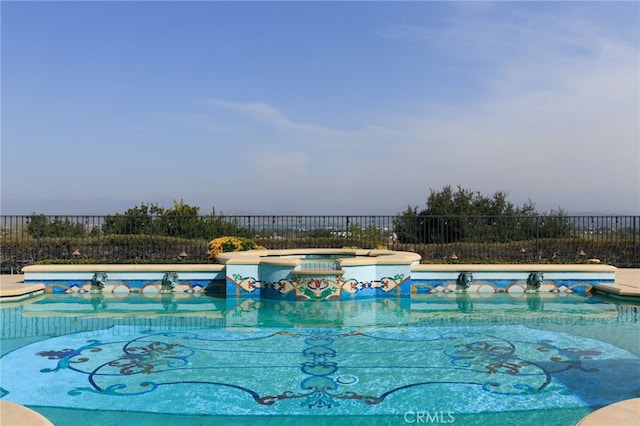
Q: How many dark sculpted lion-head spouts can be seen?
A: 4